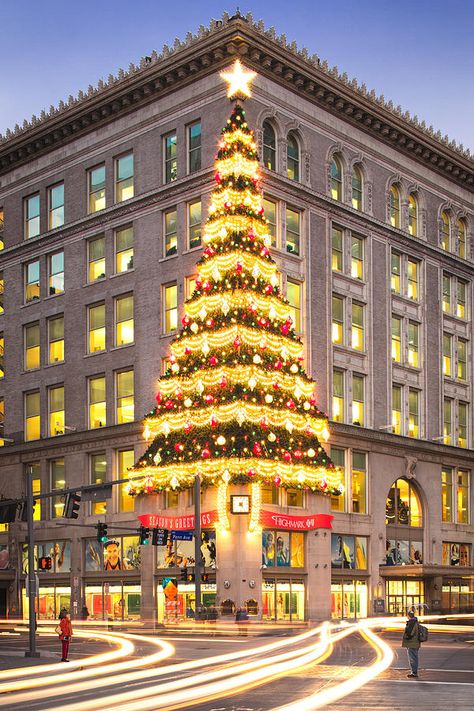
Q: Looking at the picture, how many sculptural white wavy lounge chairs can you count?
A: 0